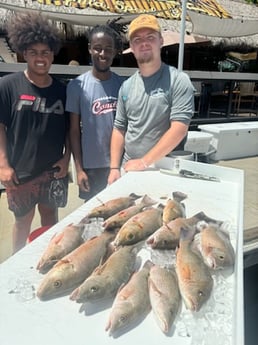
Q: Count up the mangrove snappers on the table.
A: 12